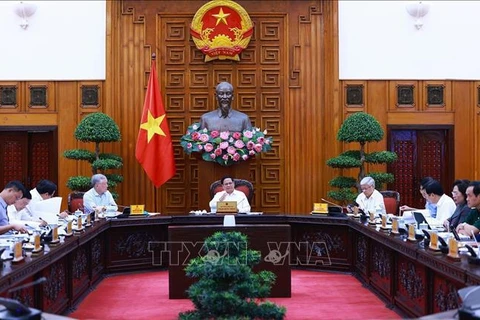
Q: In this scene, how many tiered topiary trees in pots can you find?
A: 2